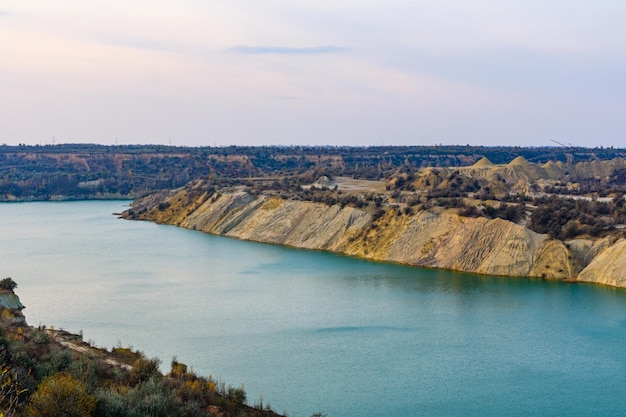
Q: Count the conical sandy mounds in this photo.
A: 2